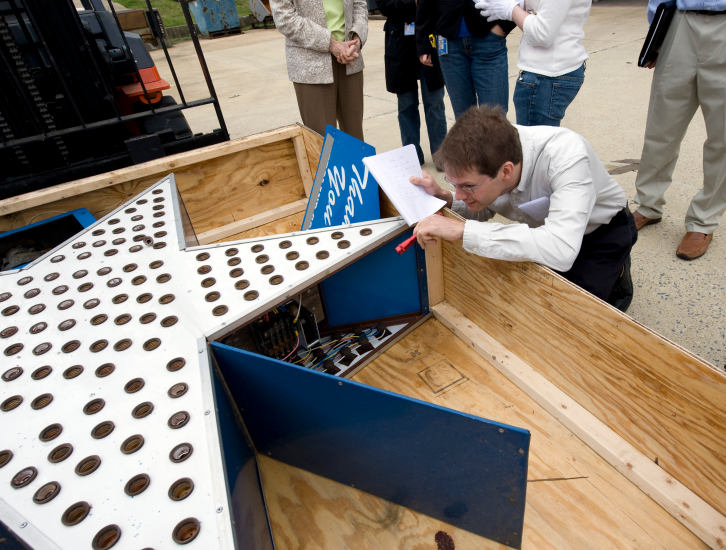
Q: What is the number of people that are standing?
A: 5